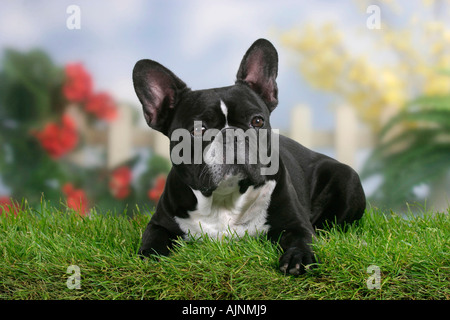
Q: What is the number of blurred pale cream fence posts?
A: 4